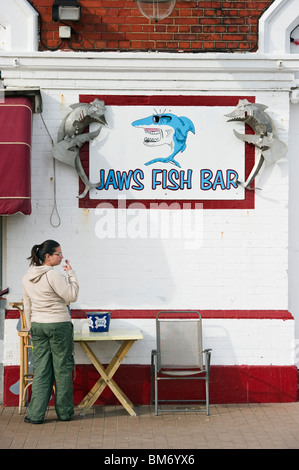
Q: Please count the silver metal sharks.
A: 2